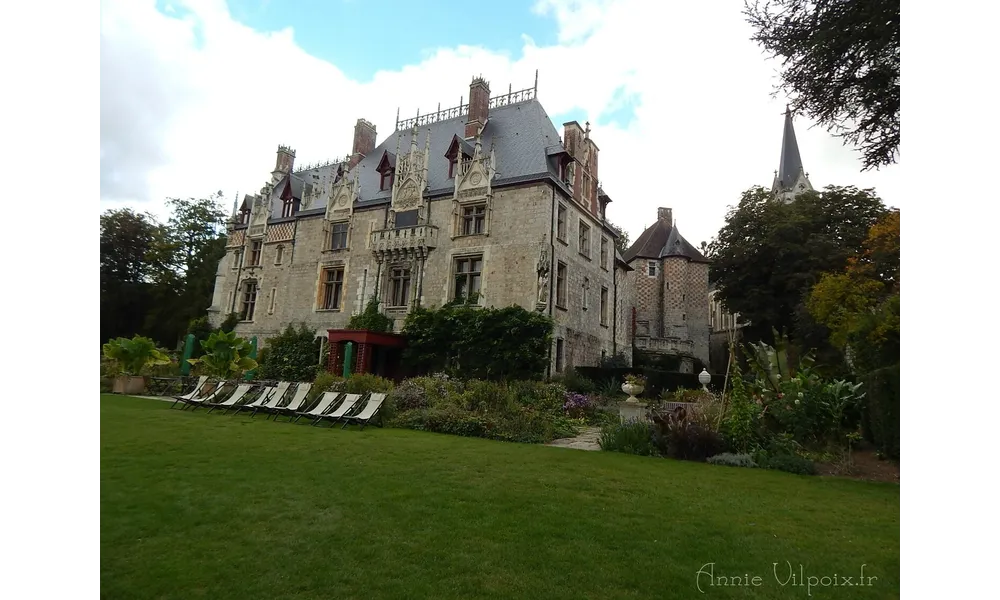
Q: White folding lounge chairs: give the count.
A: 9